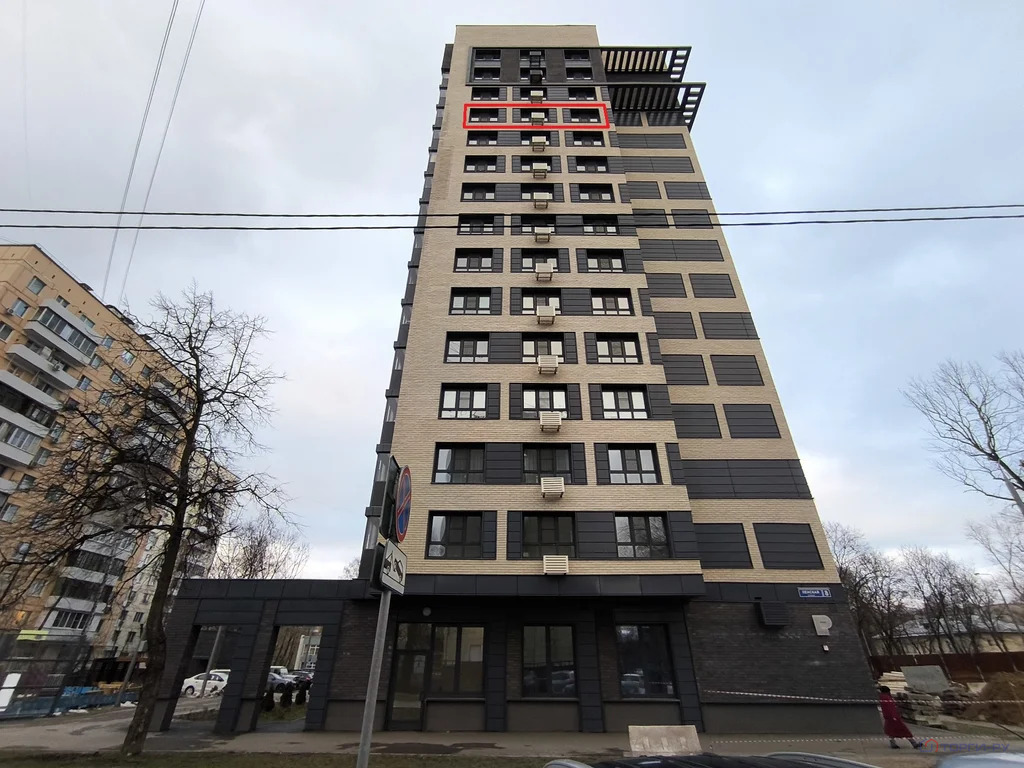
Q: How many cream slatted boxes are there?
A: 12